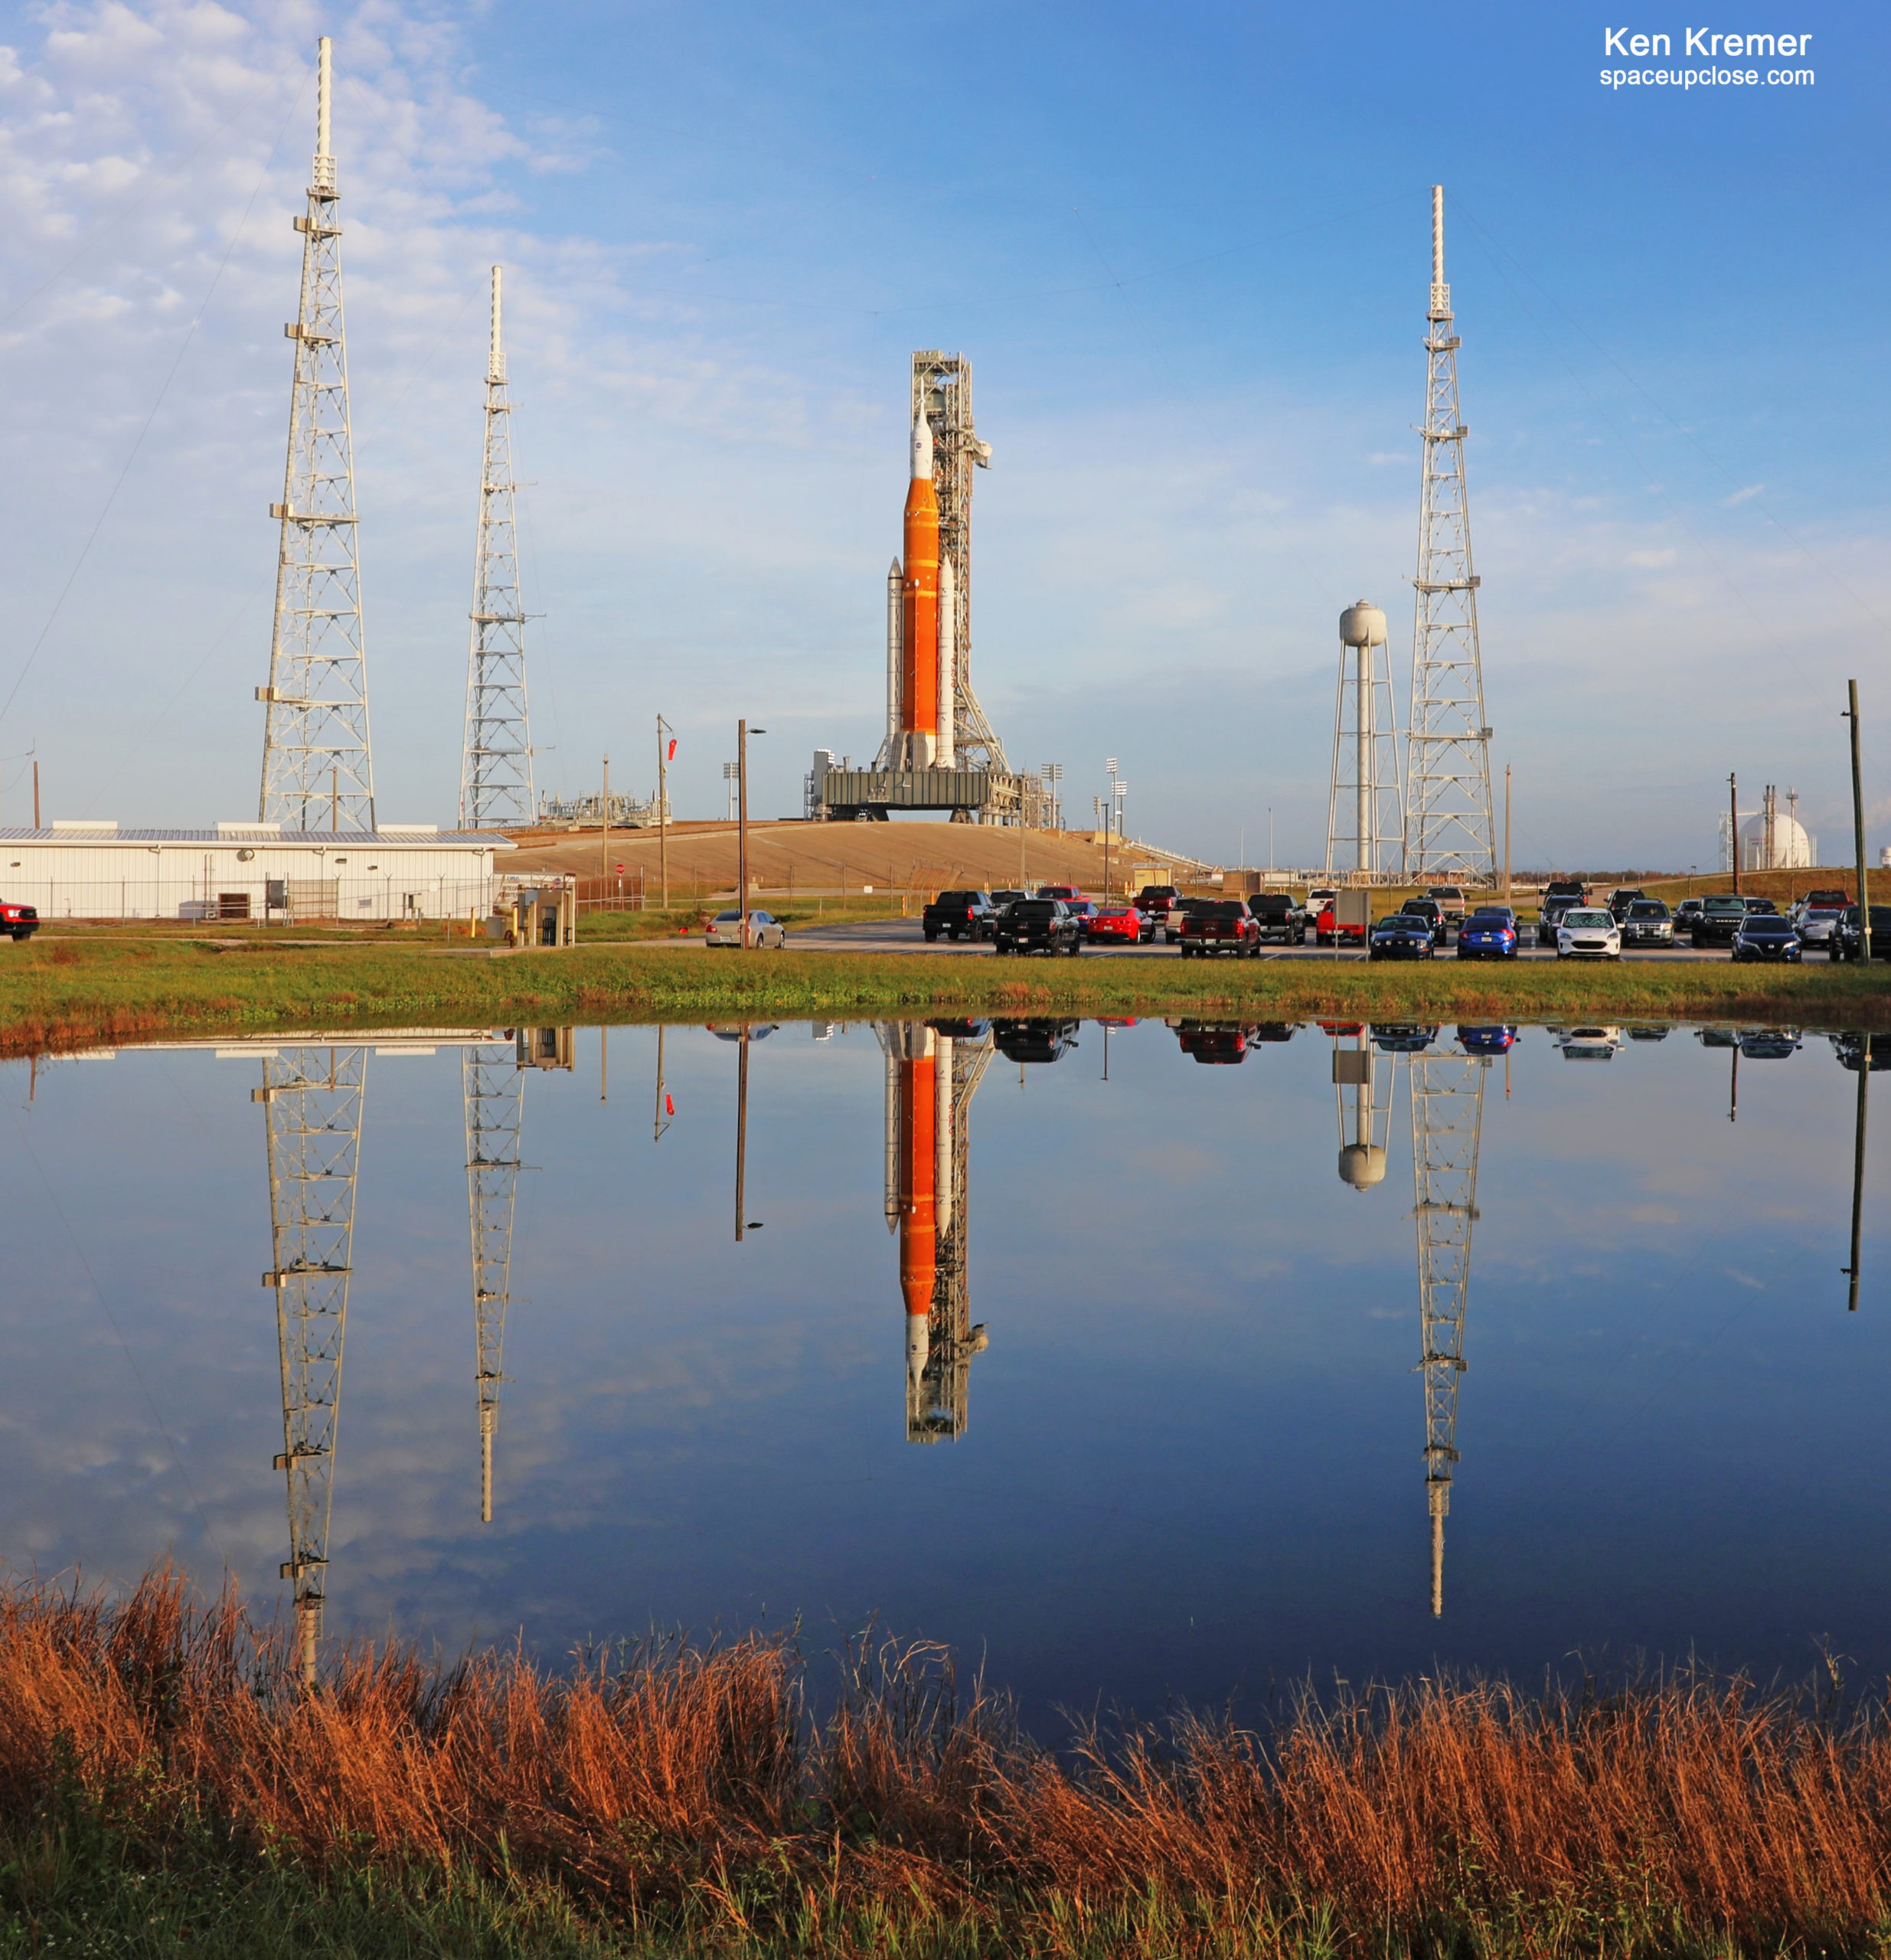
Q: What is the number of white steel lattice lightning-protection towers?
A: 3